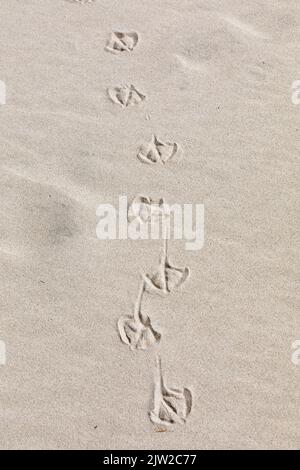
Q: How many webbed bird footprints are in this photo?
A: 7